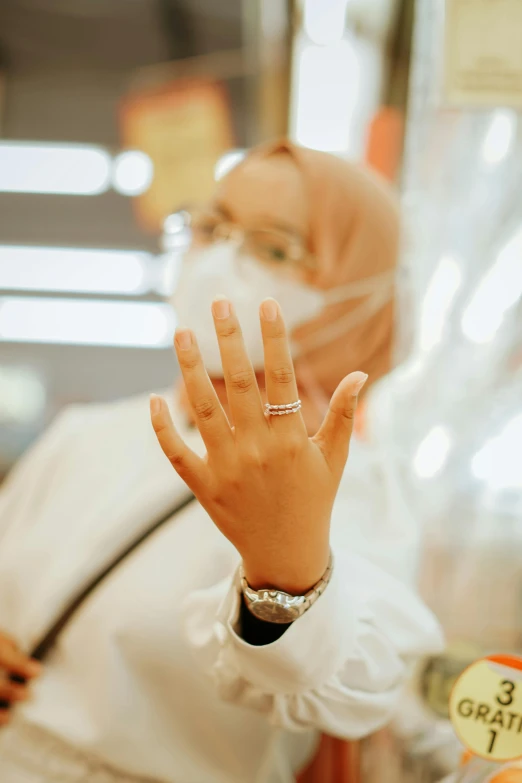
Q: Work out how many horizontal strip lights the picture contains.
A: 3